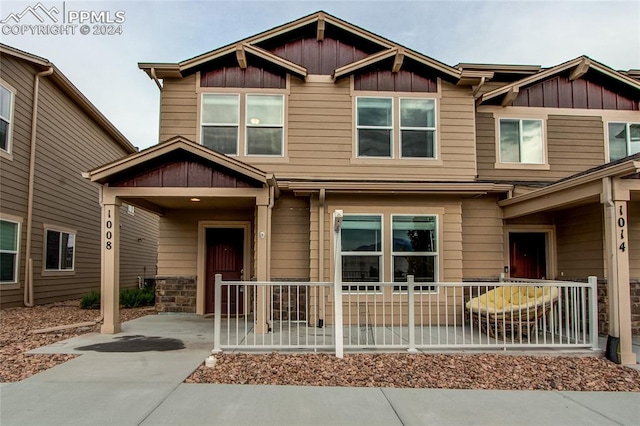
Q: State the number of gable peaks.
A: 5